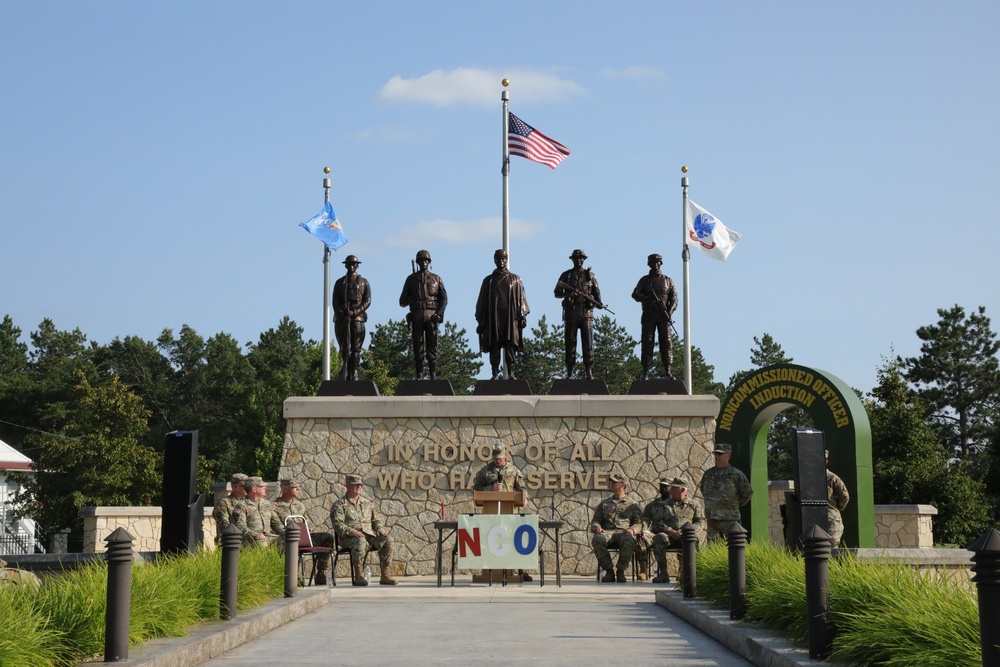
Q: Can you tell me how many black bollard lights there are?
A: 7